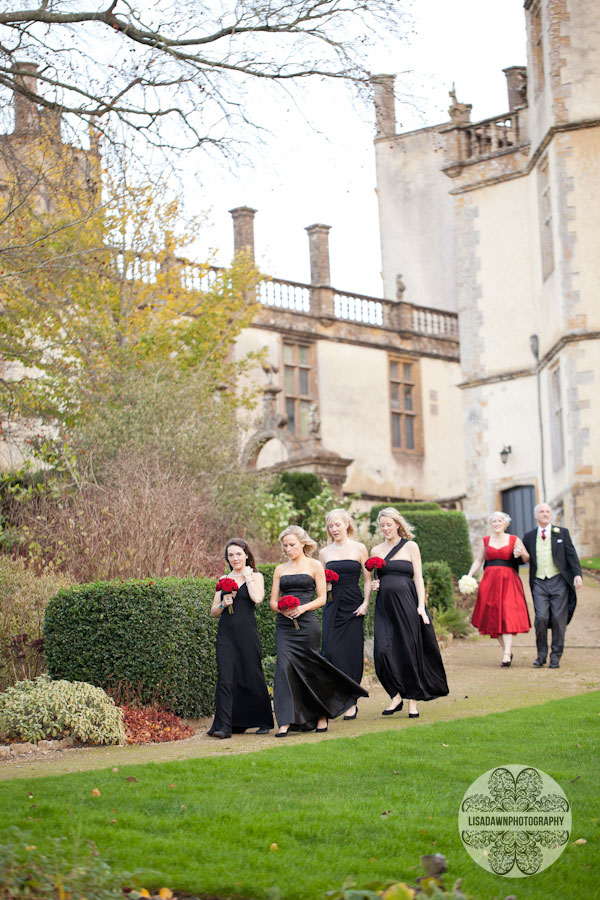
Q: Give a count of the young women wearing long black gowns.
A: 4